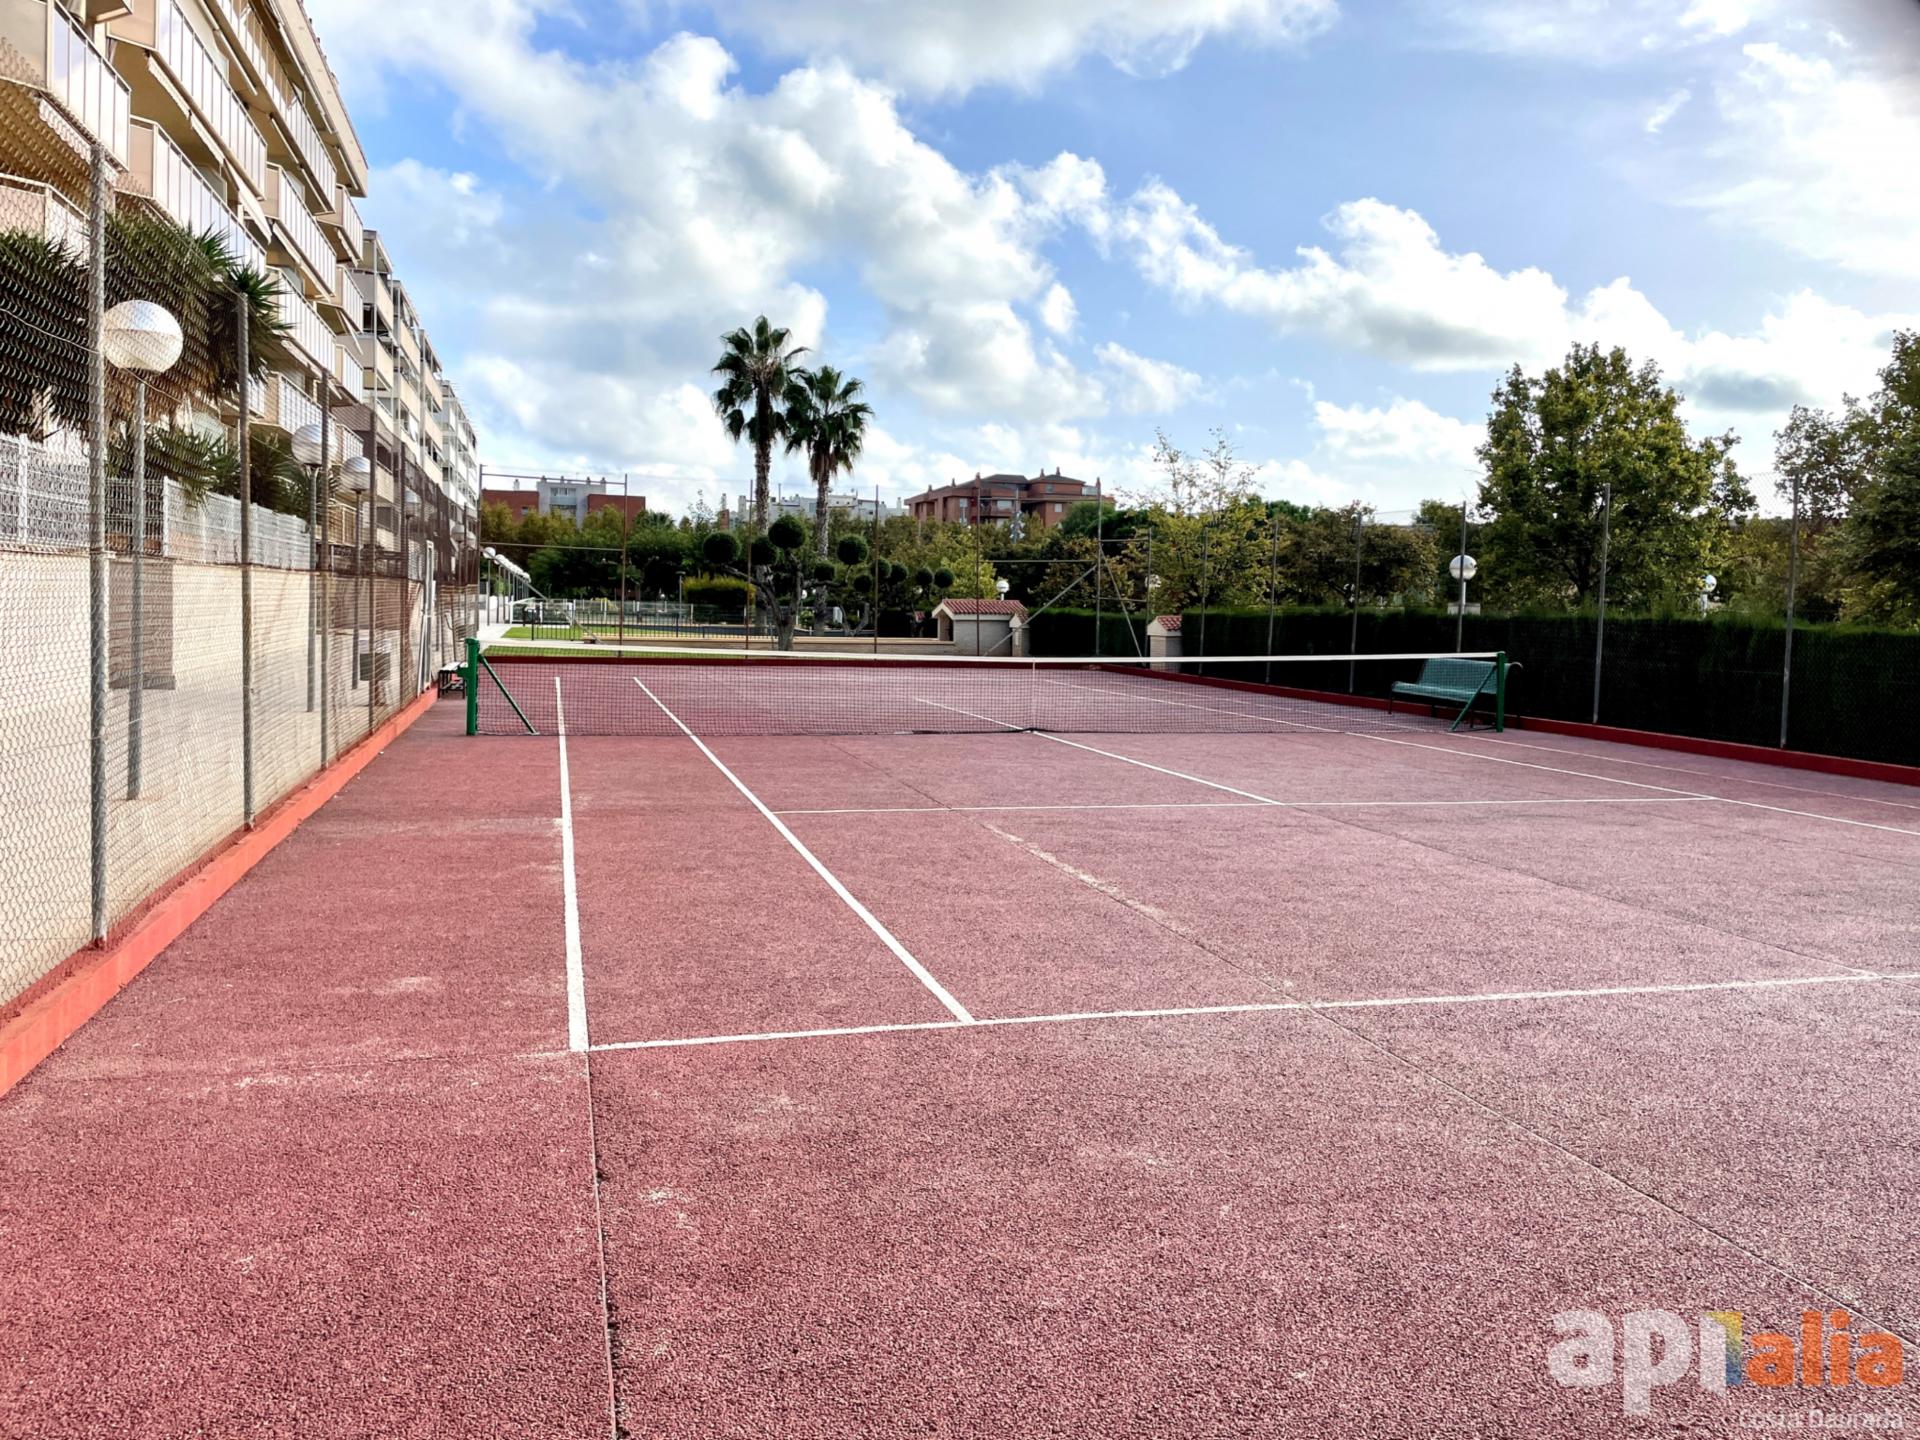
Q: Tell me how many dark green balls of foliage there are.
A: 10